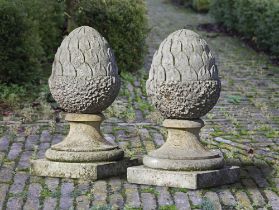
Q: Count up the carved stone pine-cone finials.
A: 2